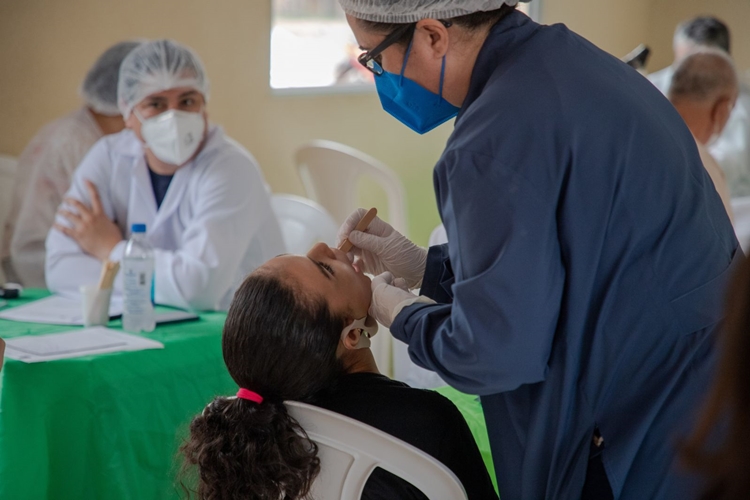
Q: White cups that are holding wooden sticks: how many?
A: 1